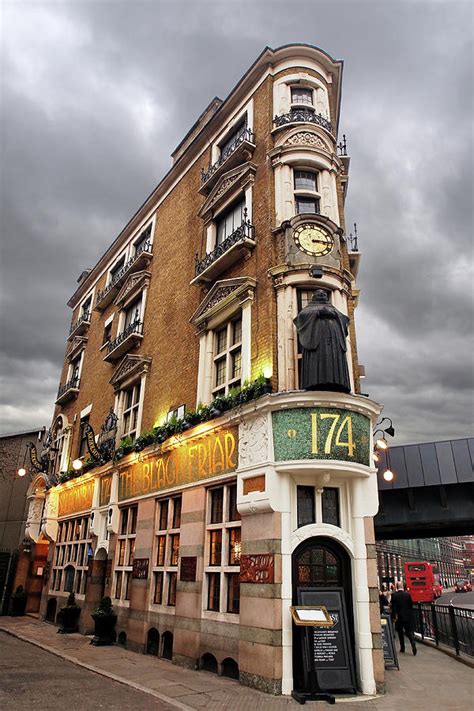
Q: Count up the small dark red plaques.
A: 3